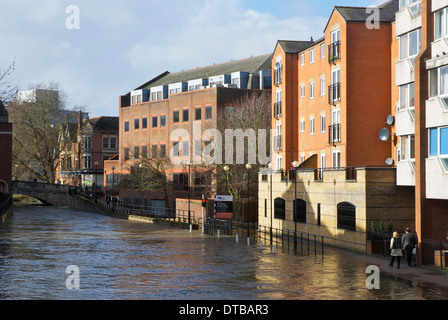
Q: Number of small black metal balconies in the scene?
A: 6